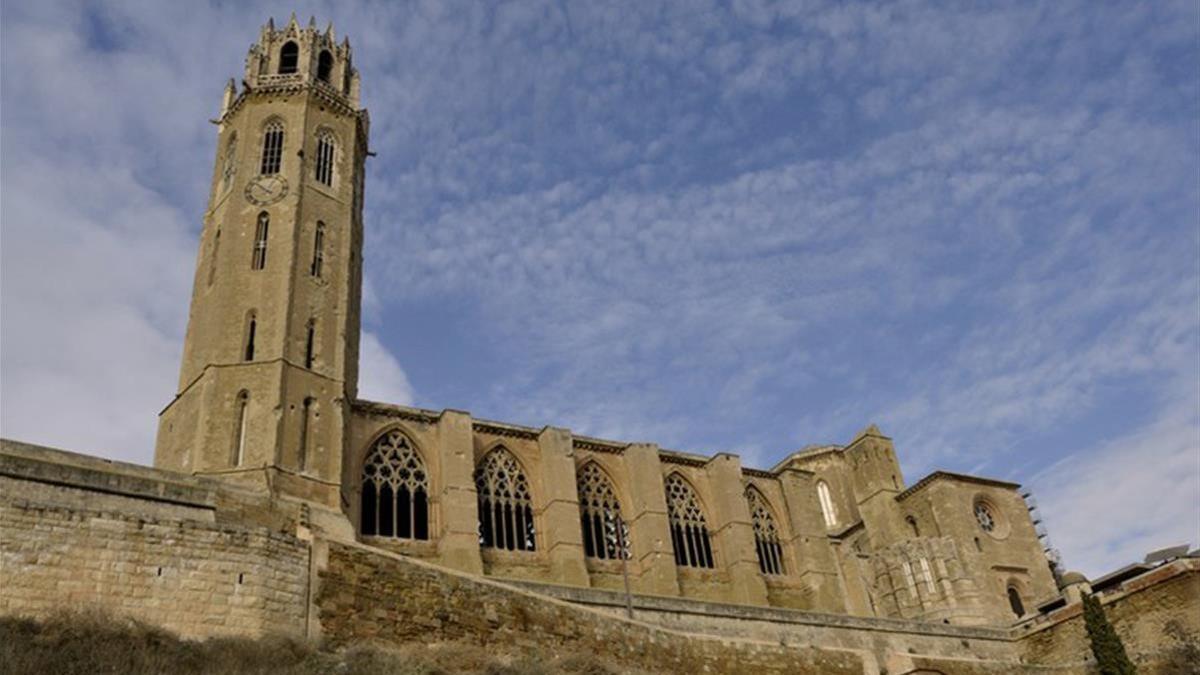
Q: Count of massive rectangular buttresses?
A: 5